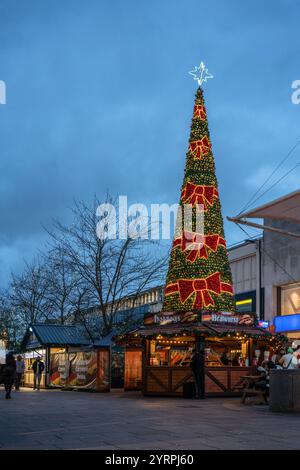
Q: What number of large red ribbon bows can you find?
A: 5